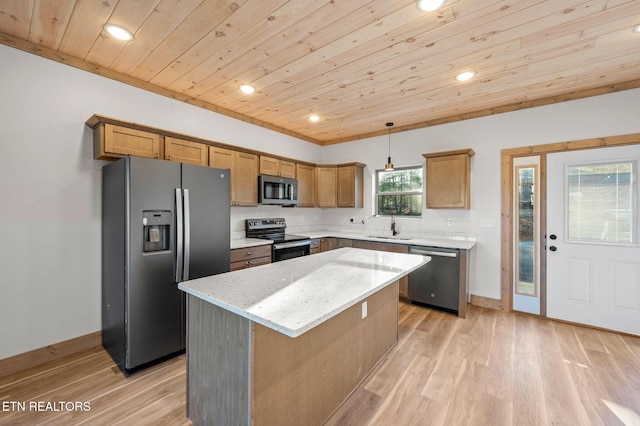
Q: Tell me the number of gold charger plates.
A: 0